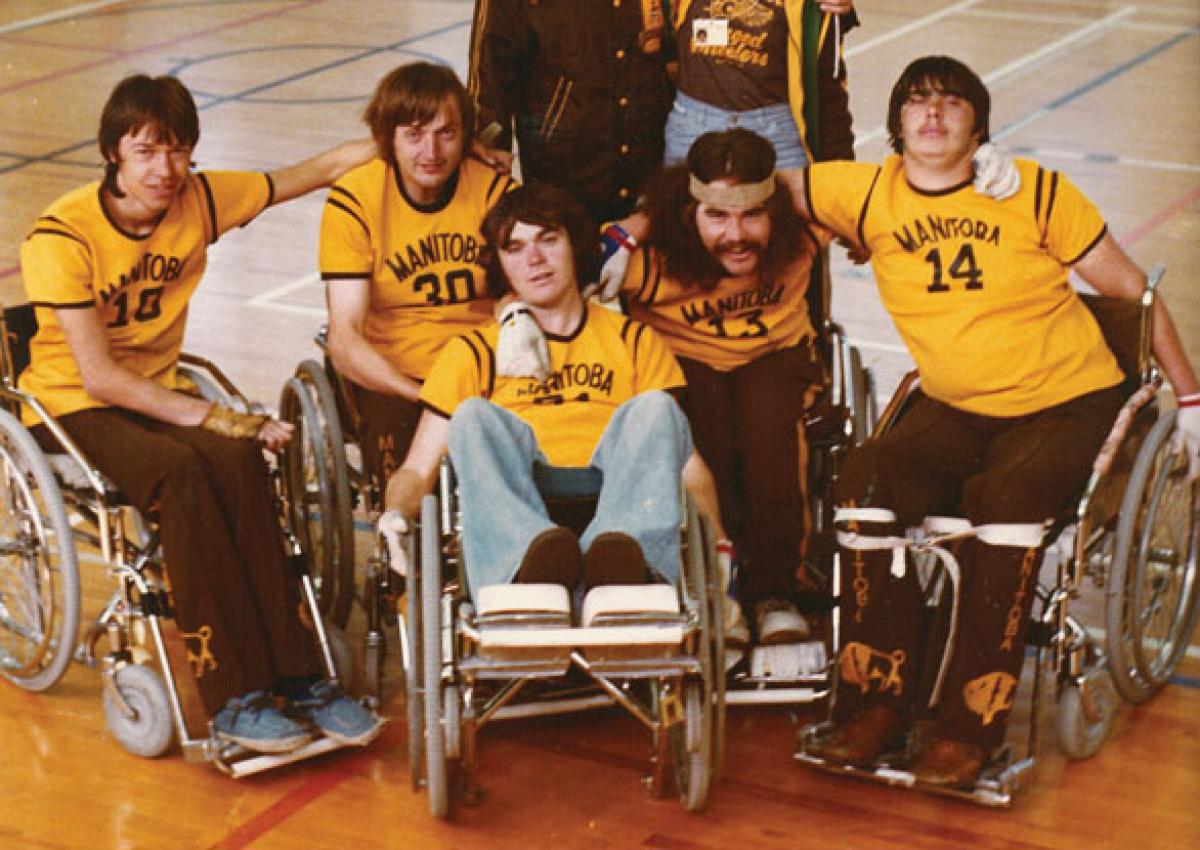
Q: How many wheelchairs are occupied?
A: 5